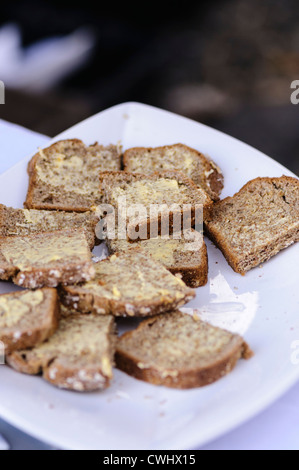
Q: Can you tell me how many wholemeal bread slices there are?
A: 11